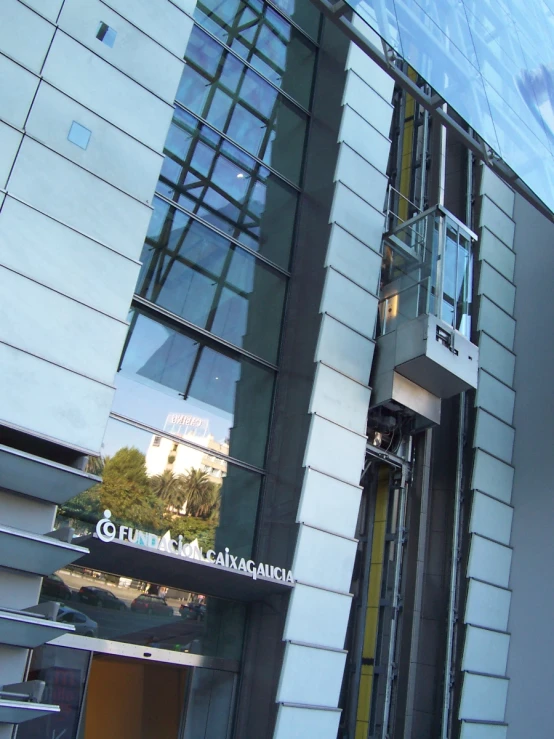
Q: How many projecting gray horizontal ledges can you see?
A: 4